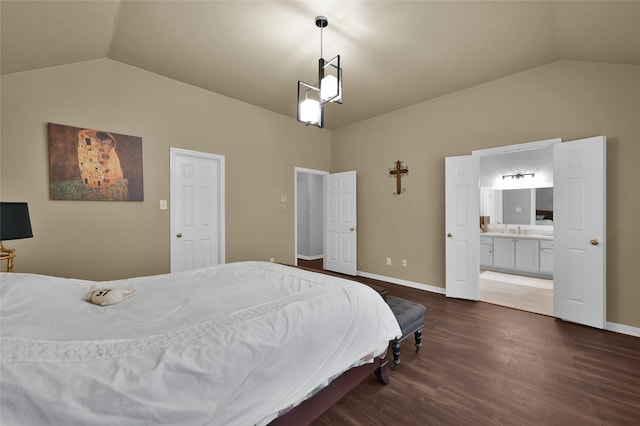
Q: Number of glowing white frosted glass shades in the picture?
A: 2